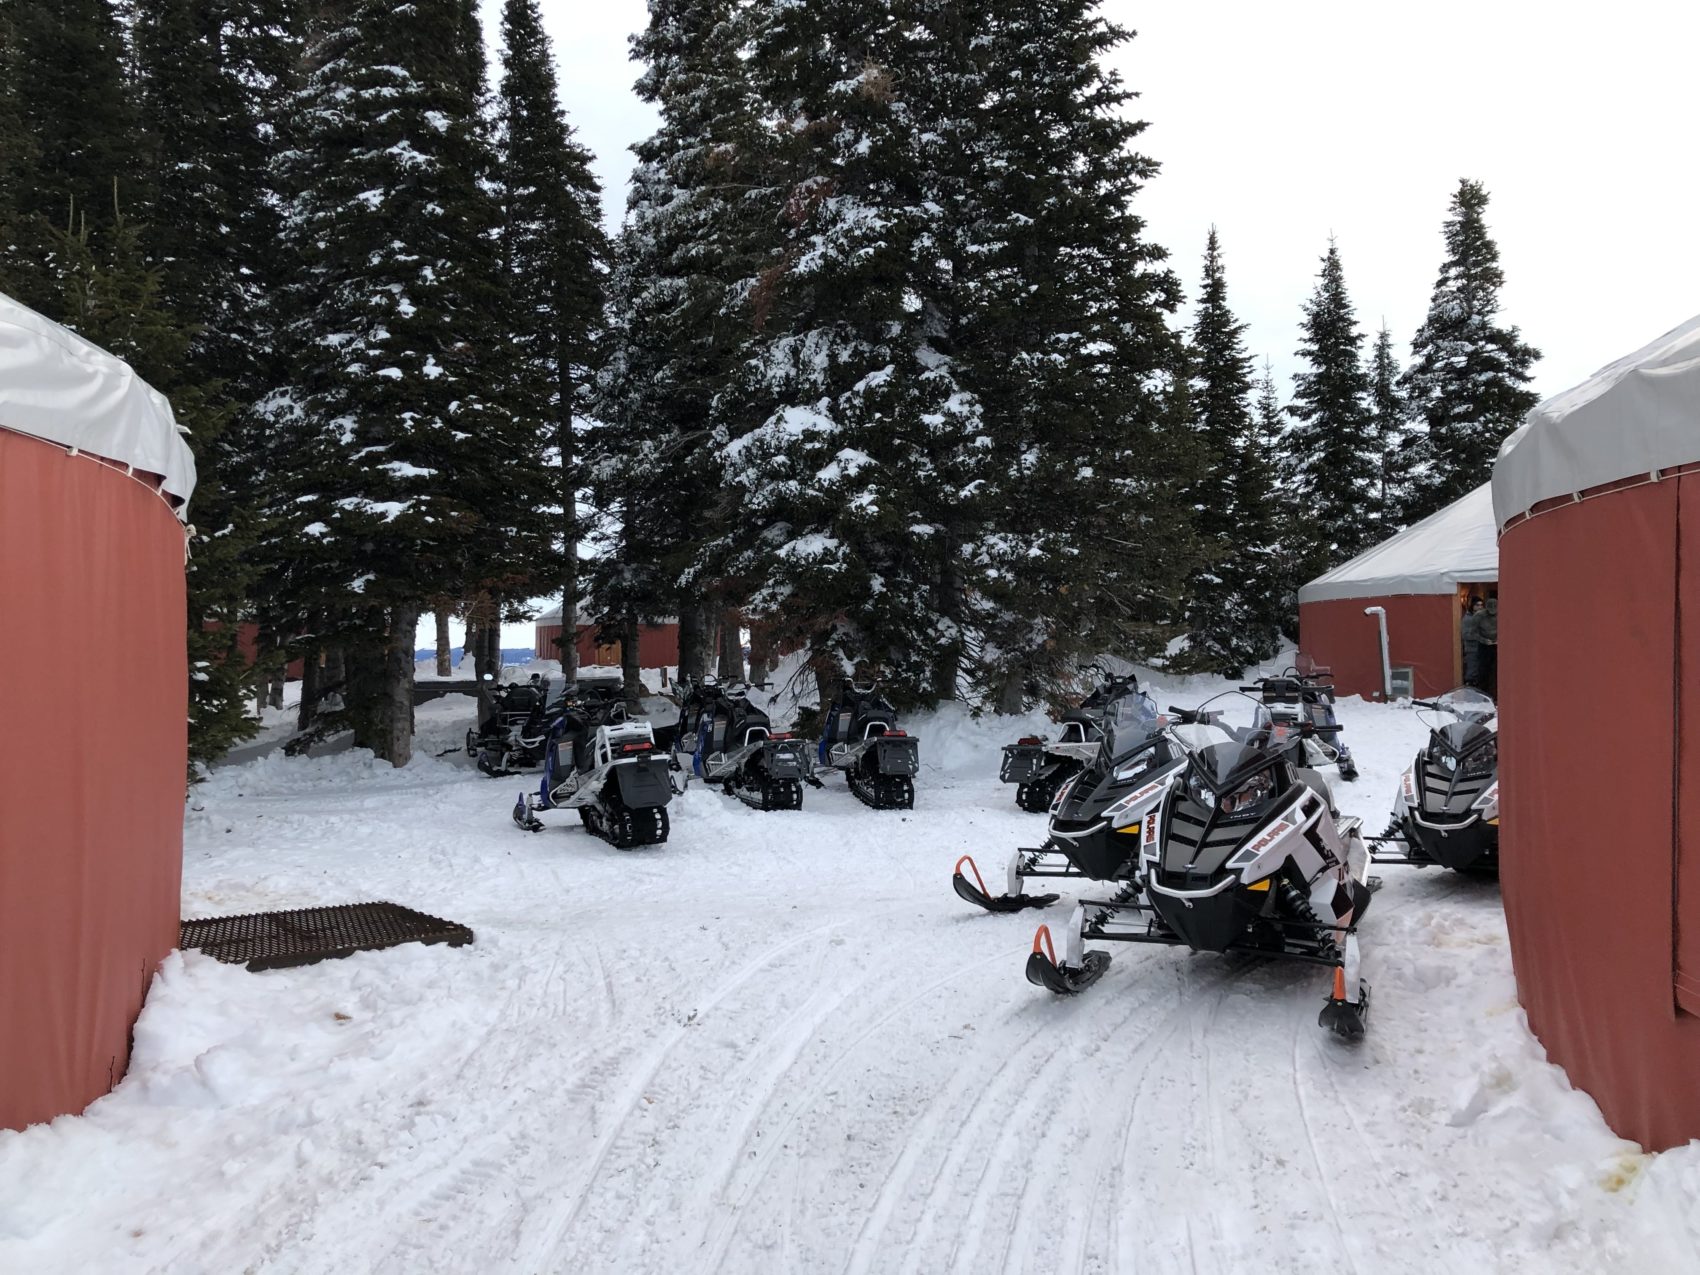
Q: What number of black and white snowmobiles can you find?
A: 3